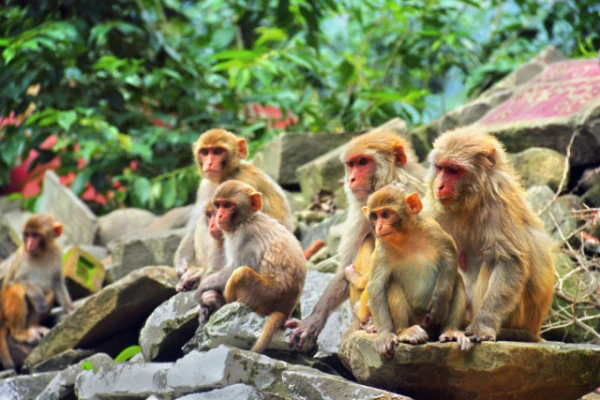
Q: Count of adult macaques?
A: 3